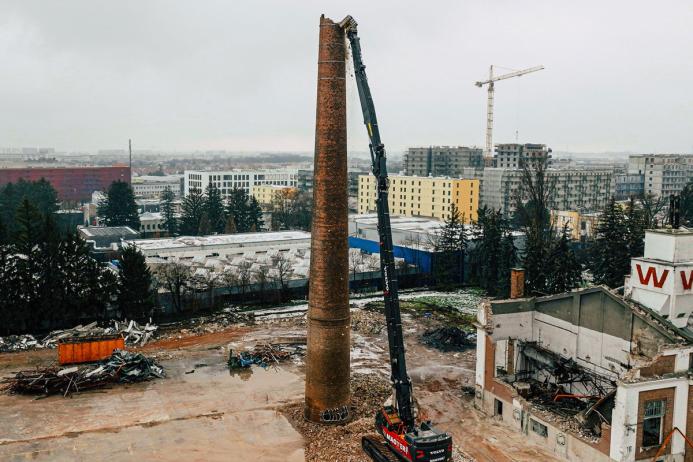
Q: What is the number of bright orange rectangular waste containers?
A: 1